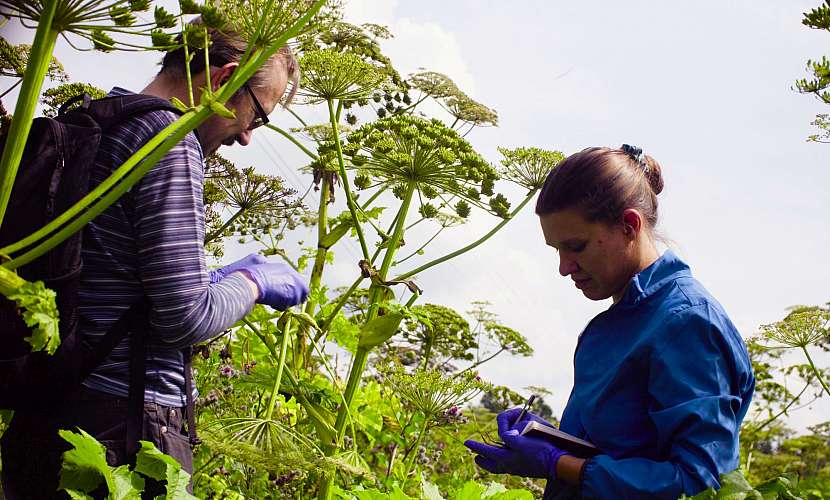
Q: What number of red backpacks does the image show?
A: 0